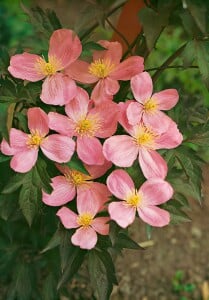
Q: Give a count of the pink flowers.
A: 9